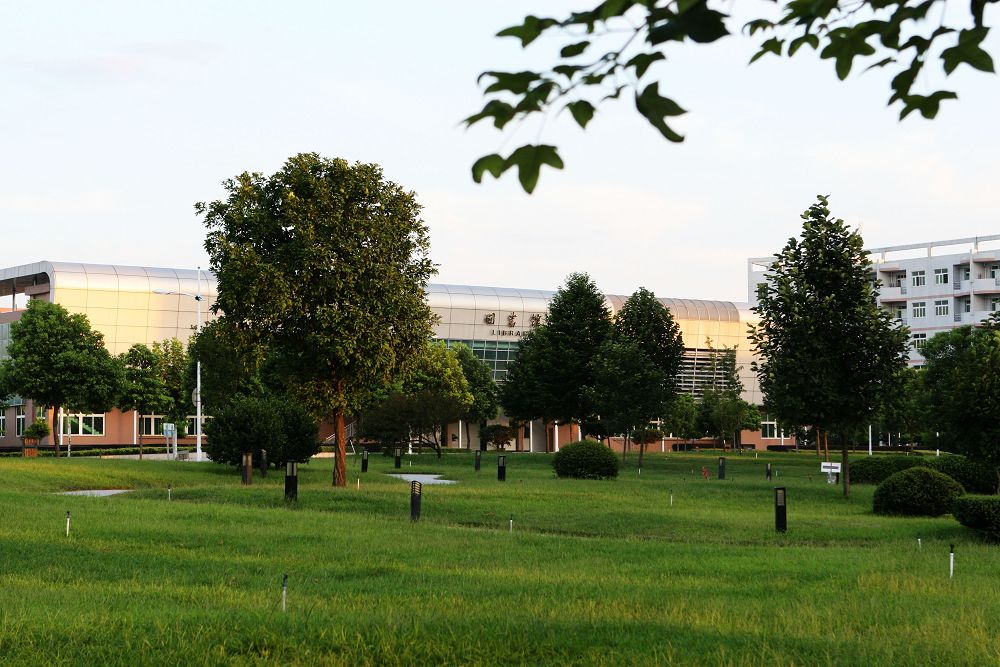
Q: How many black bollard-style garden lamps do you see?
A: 11